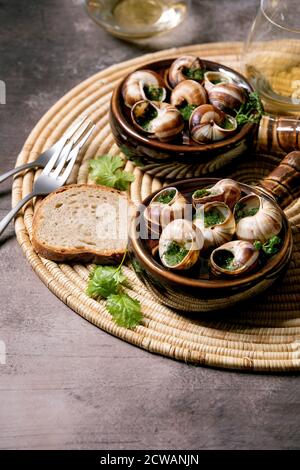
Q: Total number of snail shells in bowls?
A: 12